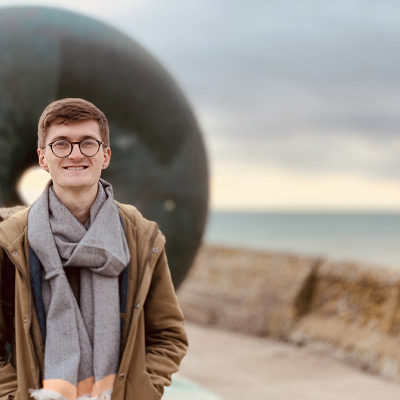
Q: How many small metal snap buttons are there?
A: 5